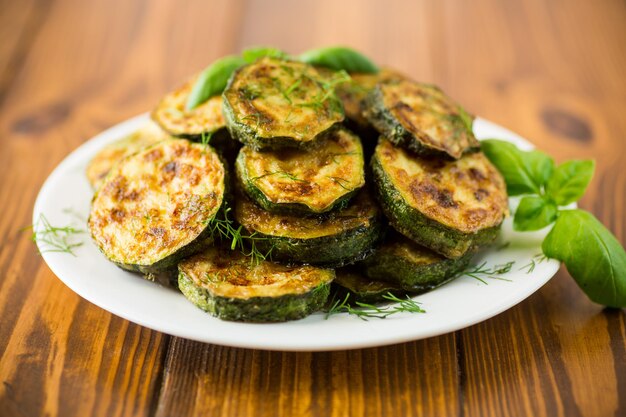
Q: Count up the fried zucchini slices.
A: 12